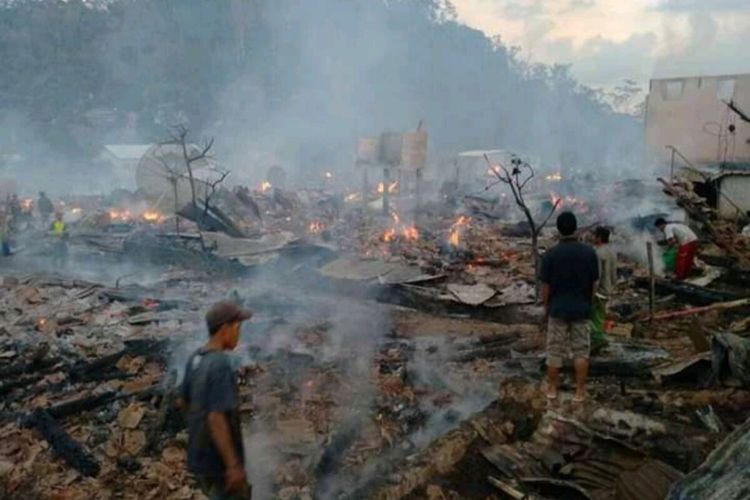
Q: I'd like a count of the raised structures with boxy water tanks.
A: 1